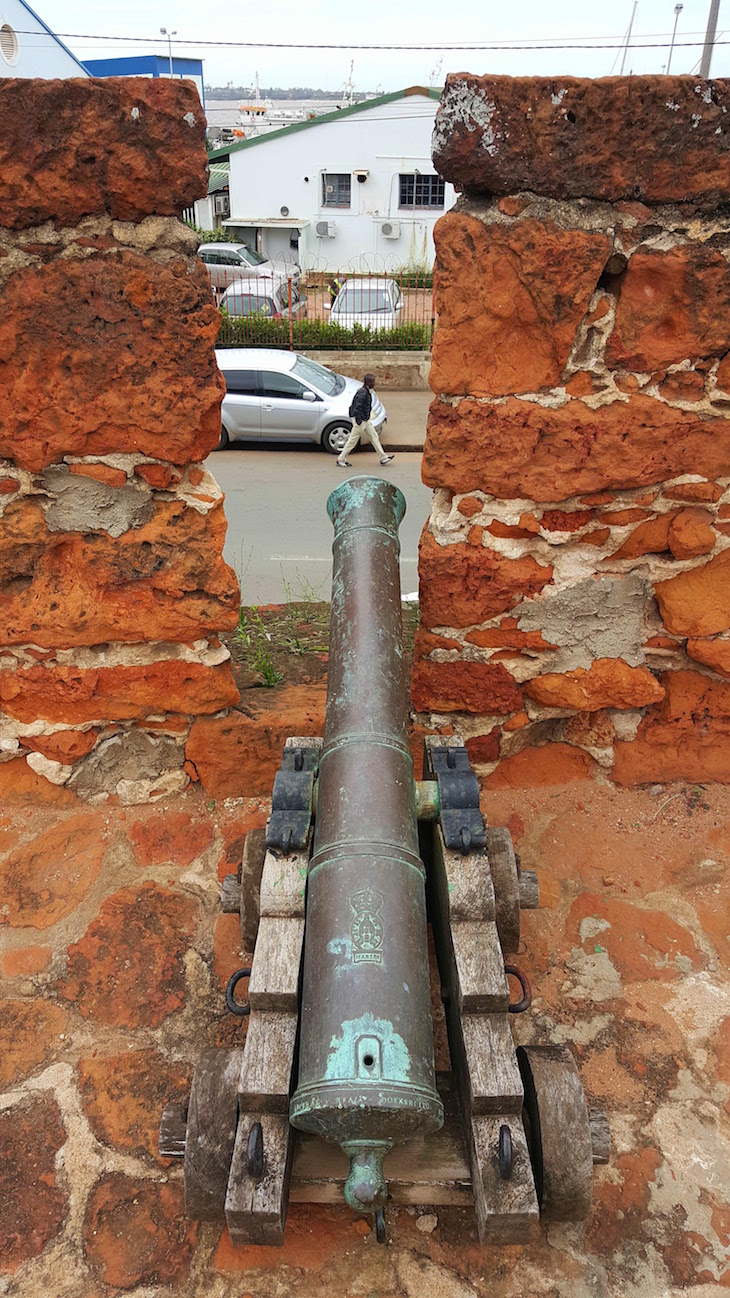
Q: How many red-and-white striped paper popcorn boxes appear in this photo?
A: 0